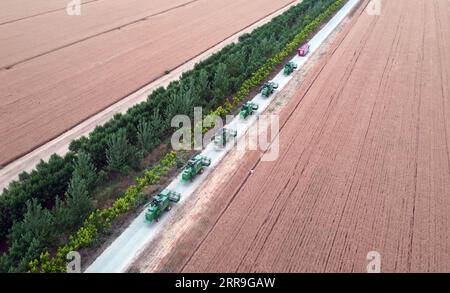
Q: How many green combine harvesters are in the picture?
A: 6